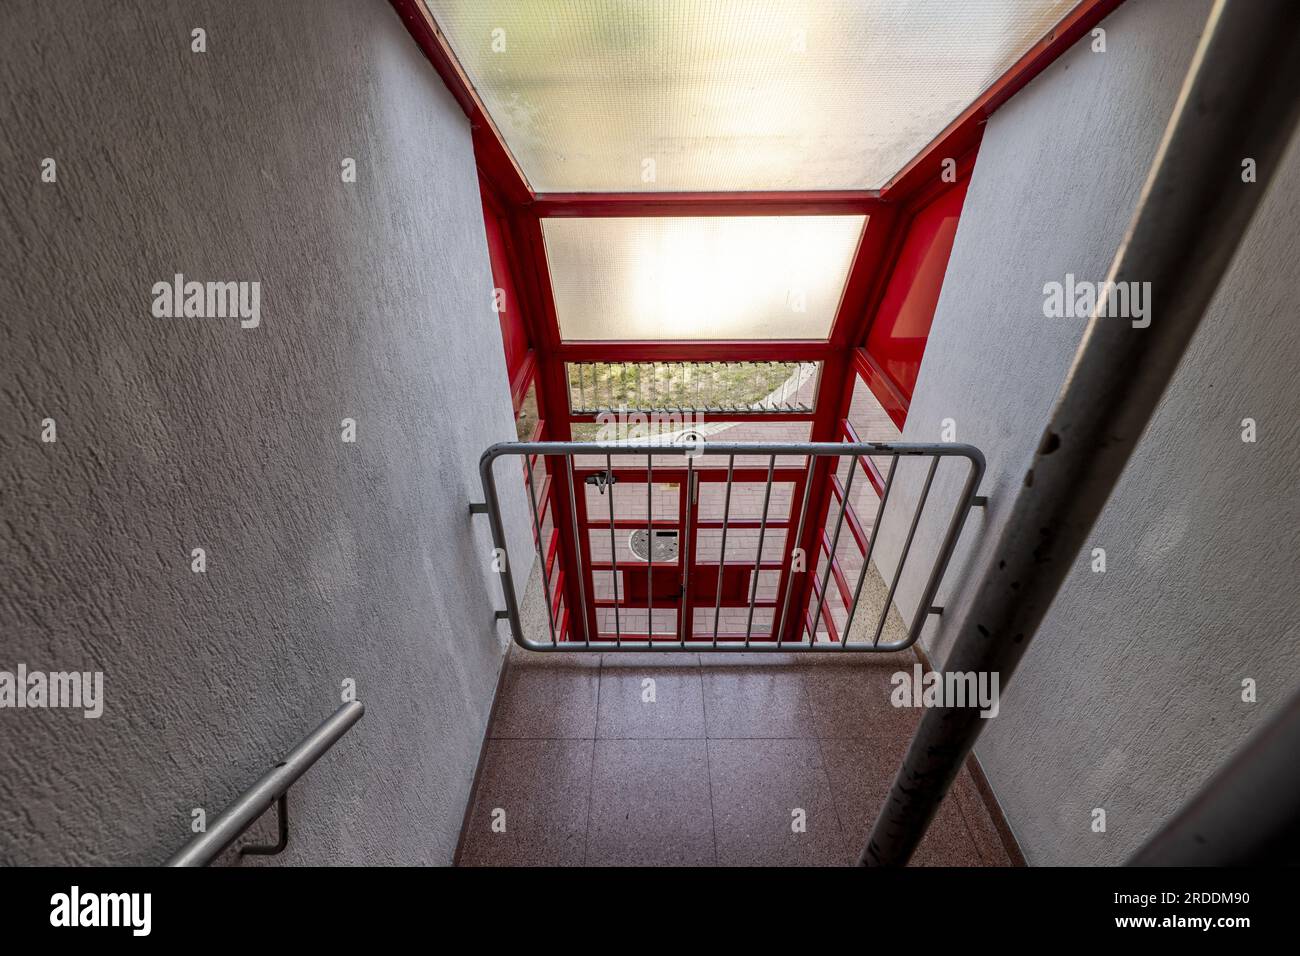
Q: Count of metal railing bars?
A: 11